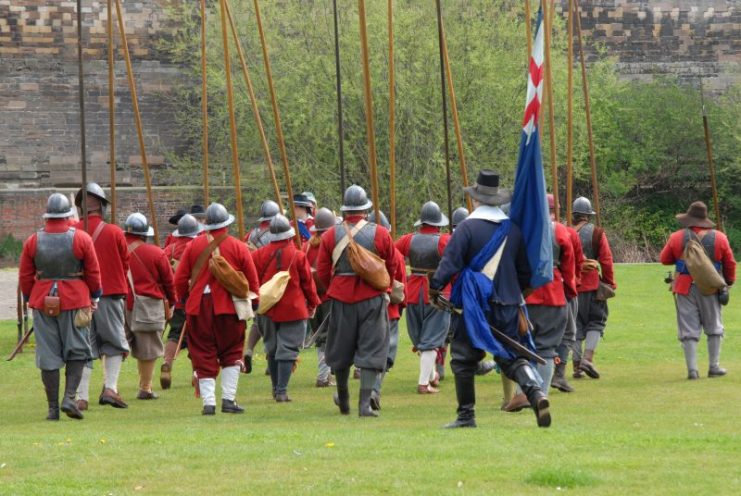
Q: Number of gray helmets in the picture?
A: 13